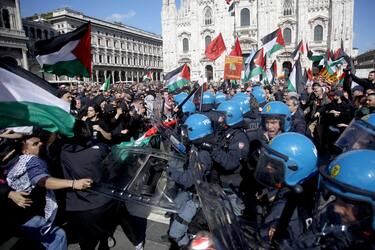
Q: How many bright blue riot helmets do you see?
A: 12